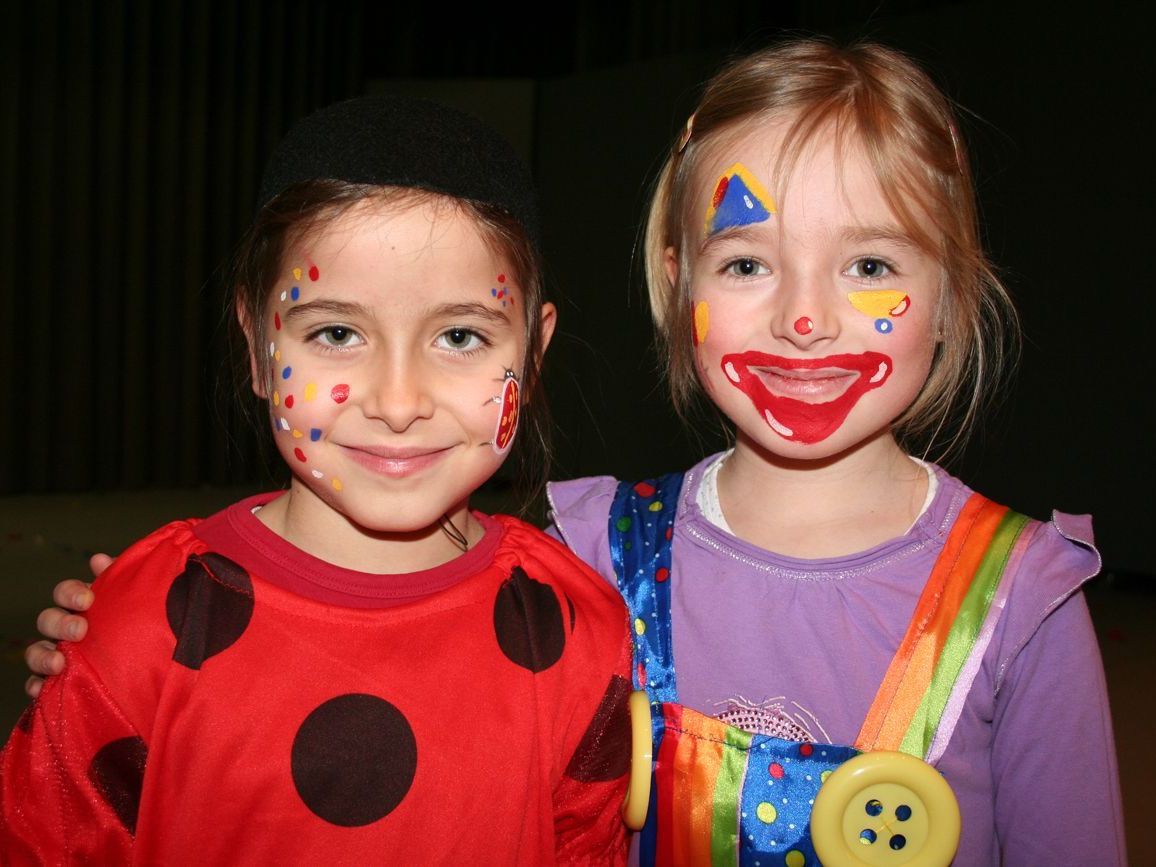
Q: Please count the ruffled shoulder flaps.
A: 2